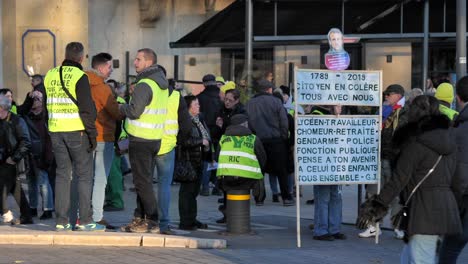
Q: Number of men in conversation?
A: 3